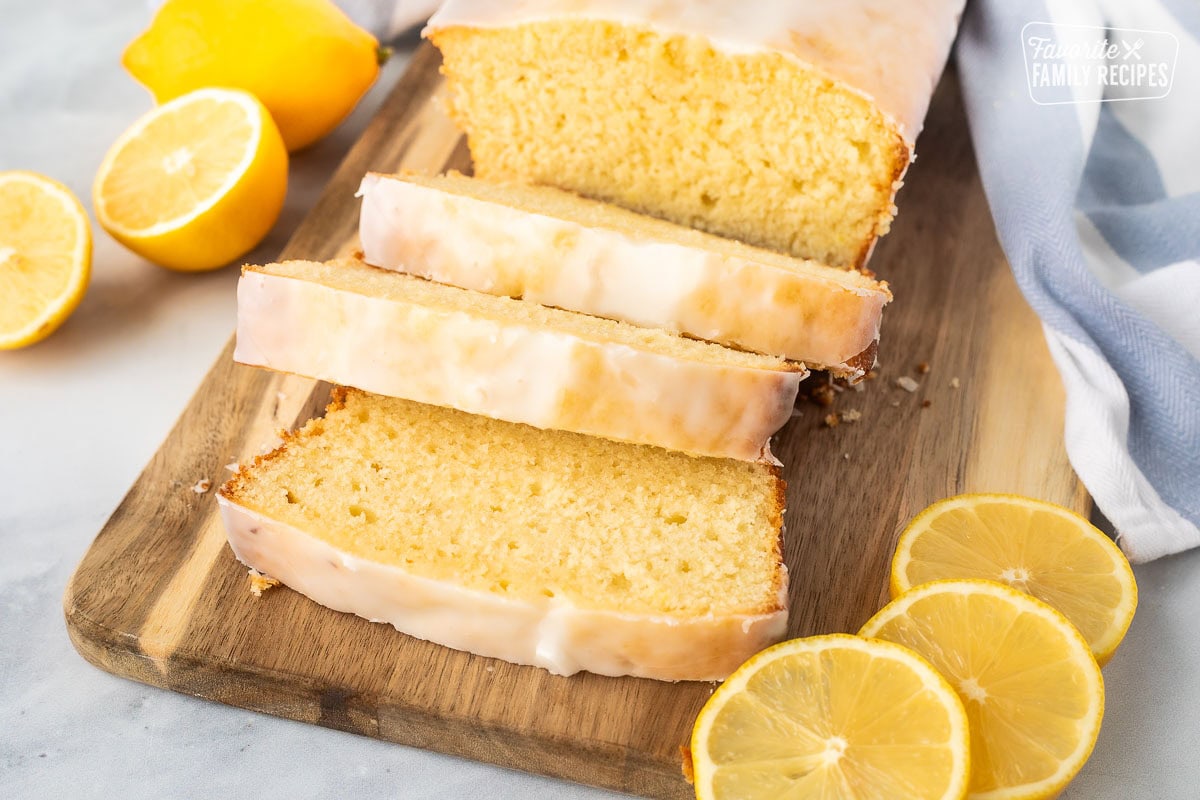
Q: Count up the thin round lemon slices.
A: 3